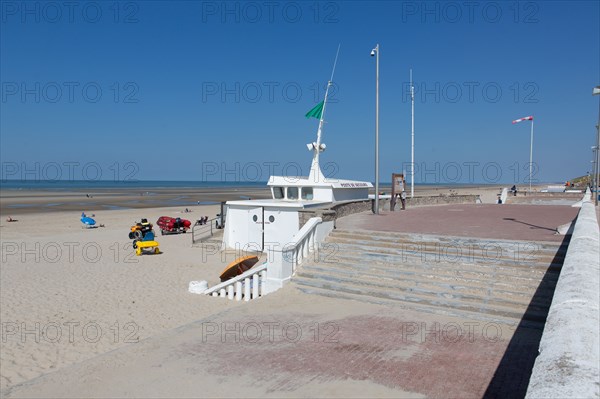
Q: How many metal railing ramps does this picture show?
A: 1